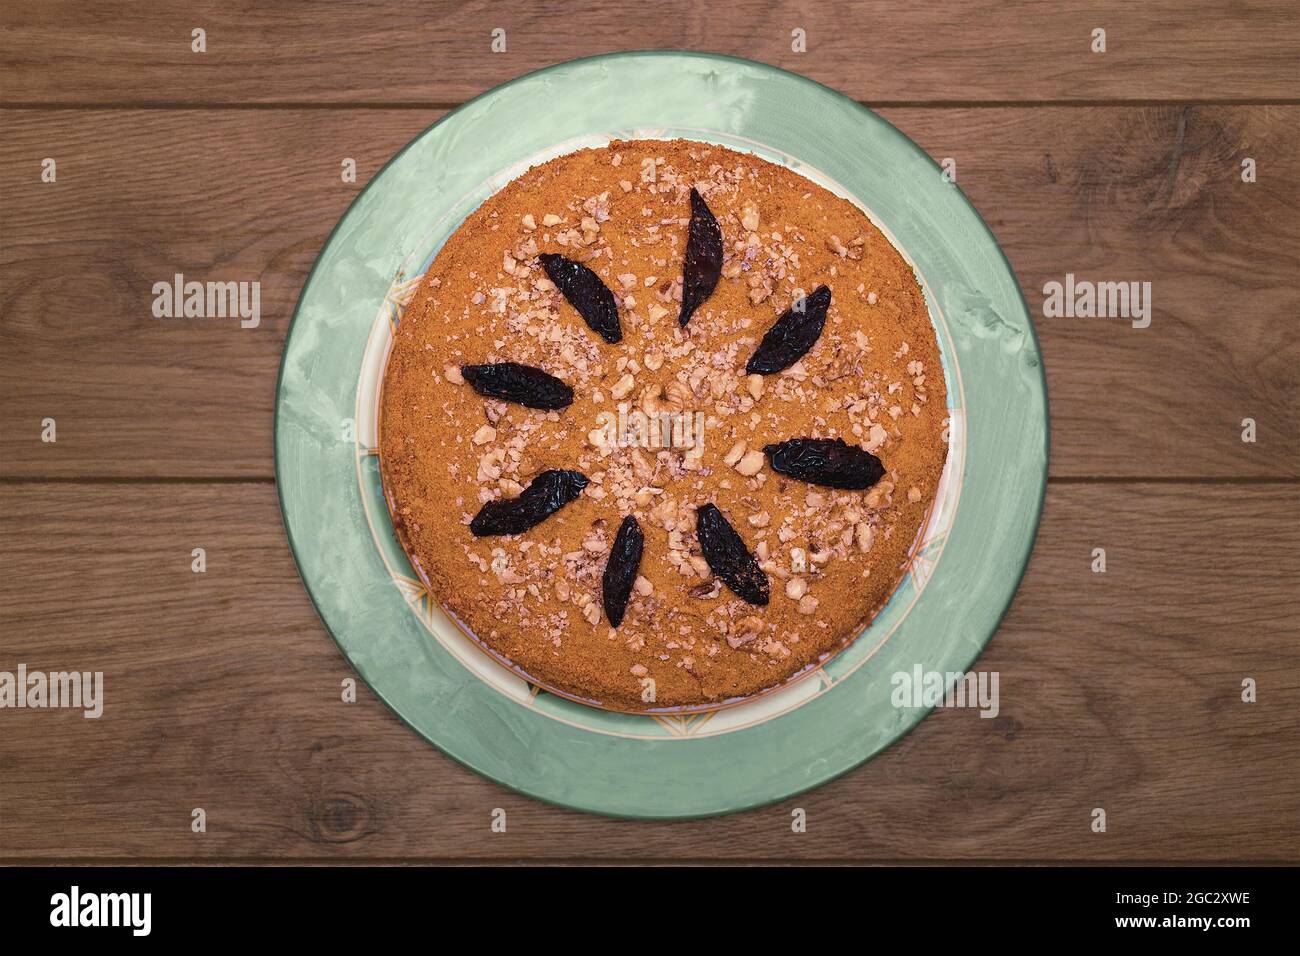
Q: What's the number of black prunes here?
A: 8